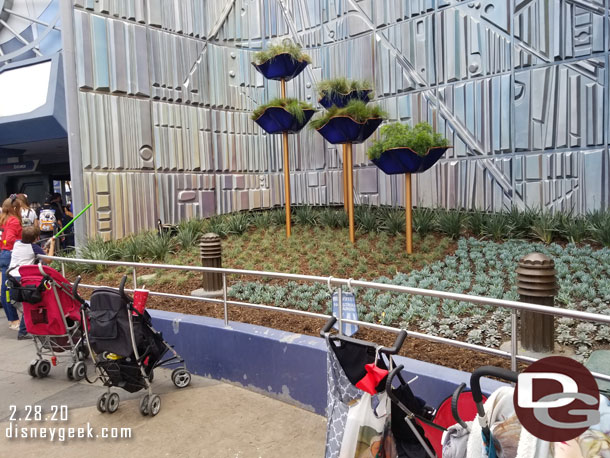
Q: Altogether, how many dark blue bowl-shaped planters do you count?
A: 5